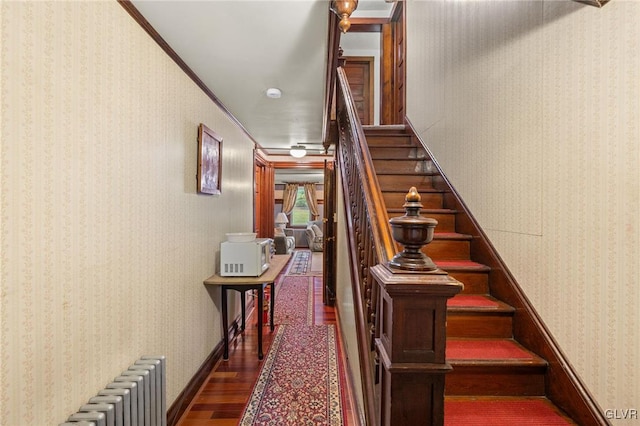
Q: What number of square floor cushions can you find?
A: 0